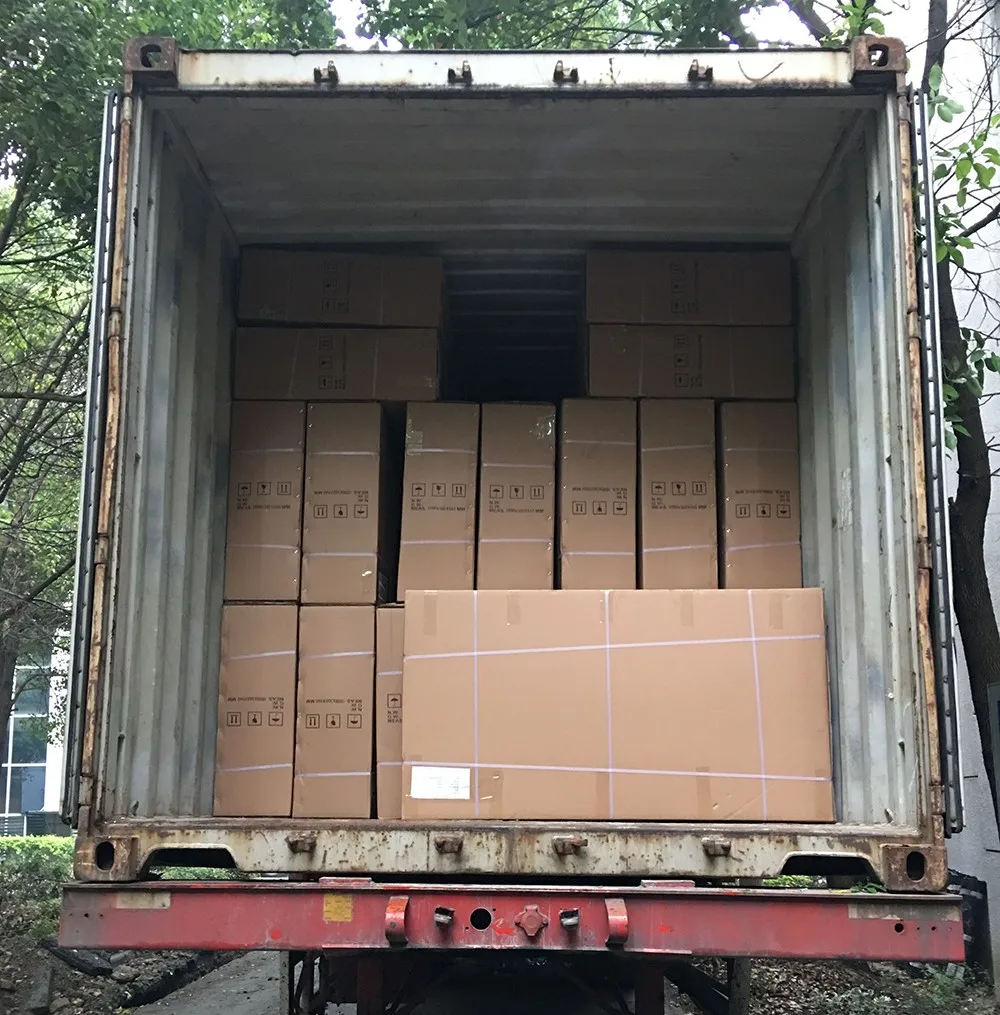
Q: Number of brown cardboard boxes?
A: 15